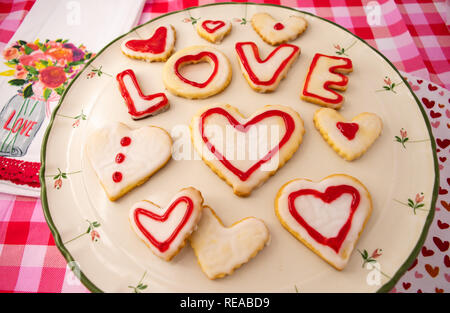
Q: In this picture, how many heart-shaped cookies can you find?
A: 9